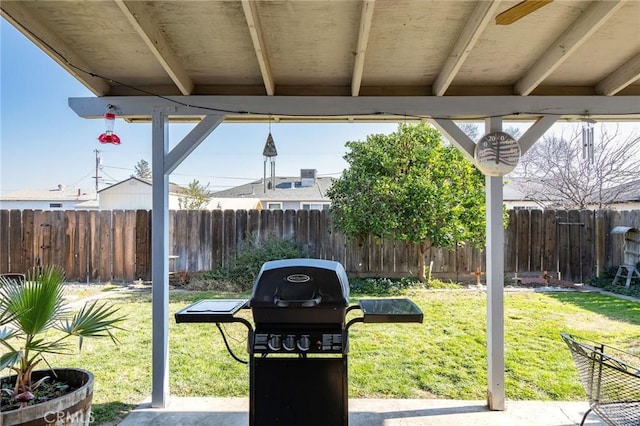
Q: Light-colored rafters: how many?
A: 7